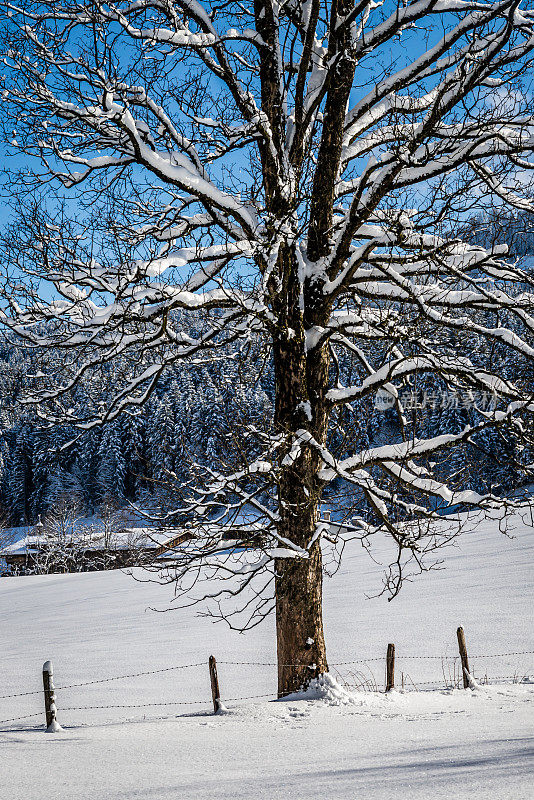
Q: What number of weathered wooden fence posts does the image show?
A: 4